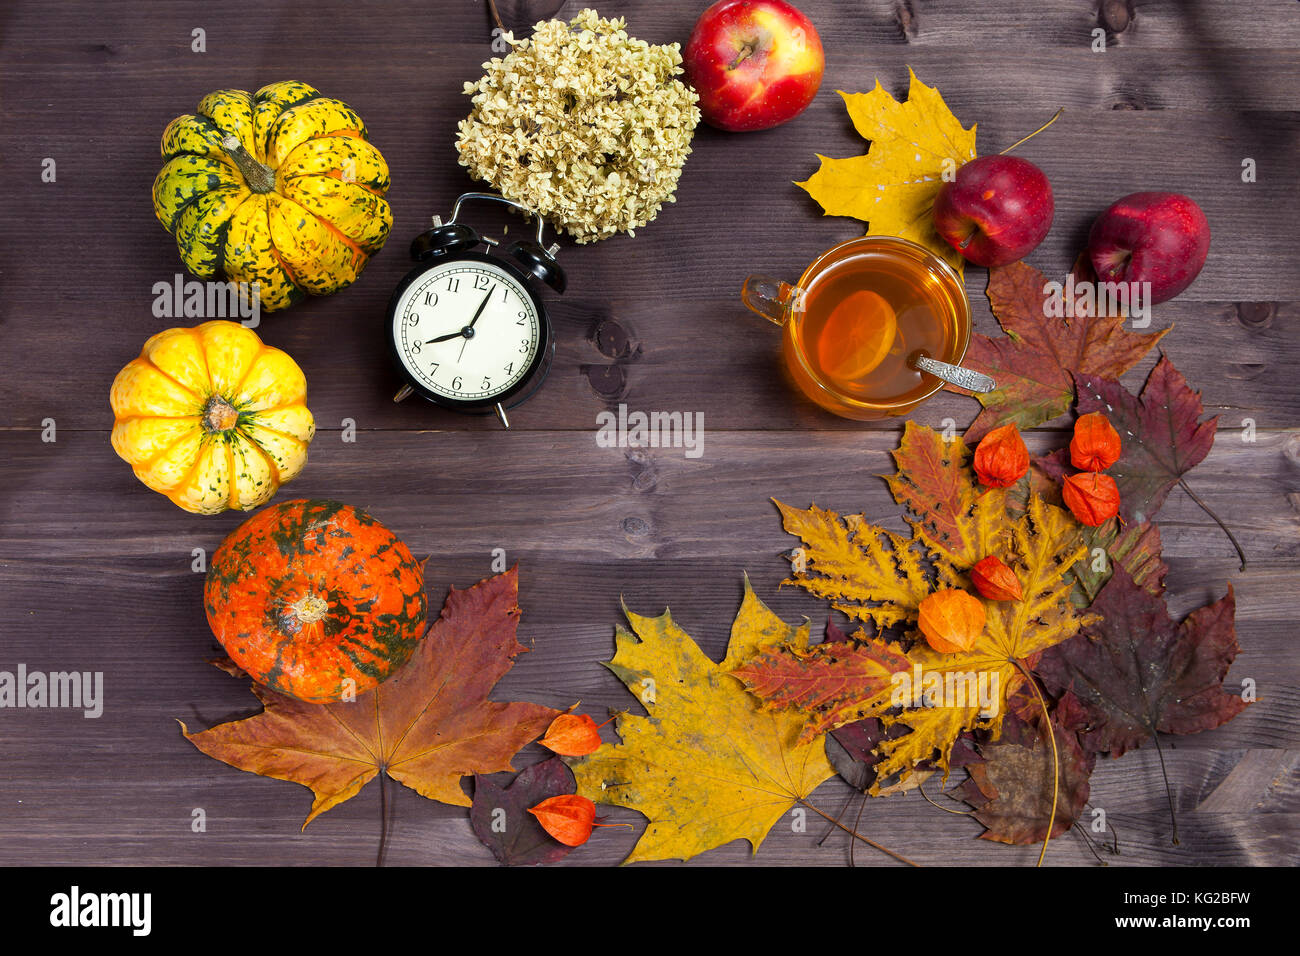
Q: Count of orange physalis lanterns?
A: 7